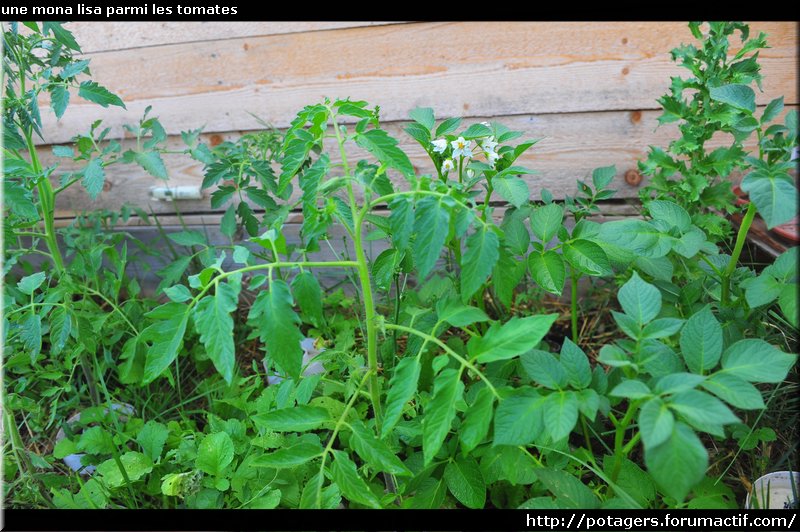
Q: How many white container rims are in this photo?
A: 1